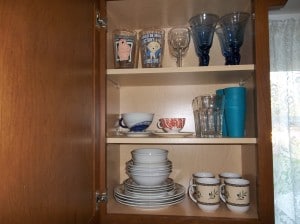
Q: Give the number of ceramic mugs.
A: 4